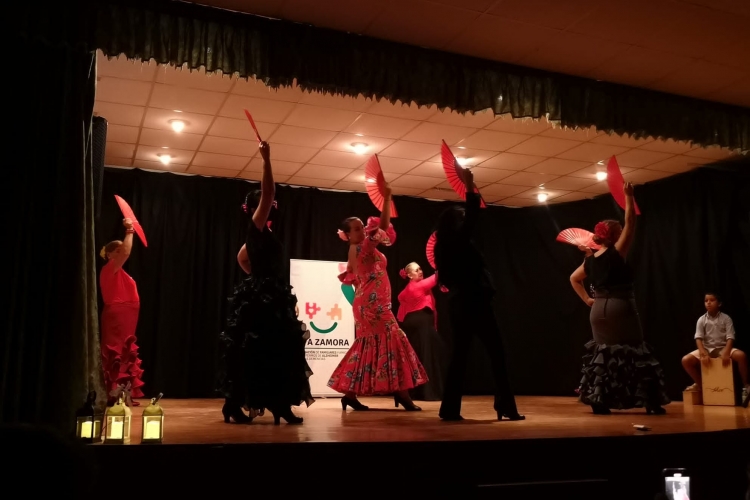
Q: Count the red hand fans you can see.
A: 7